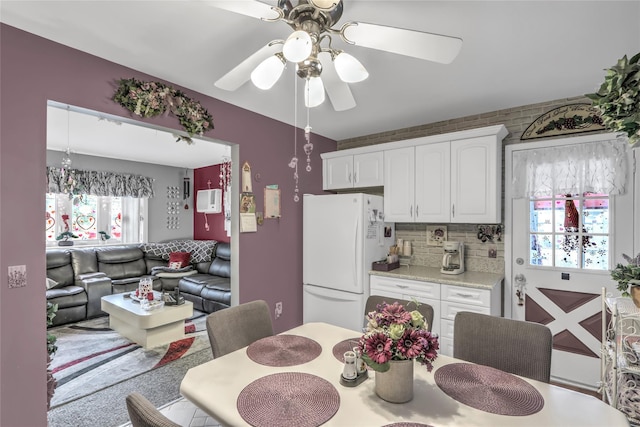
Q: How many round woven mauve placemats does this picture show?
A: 5